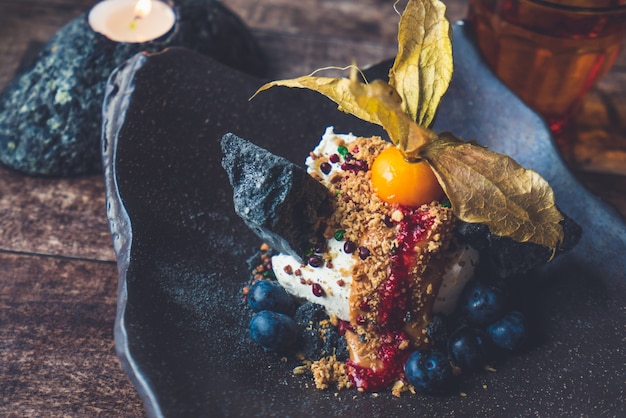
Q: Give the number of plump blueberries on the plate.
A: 6